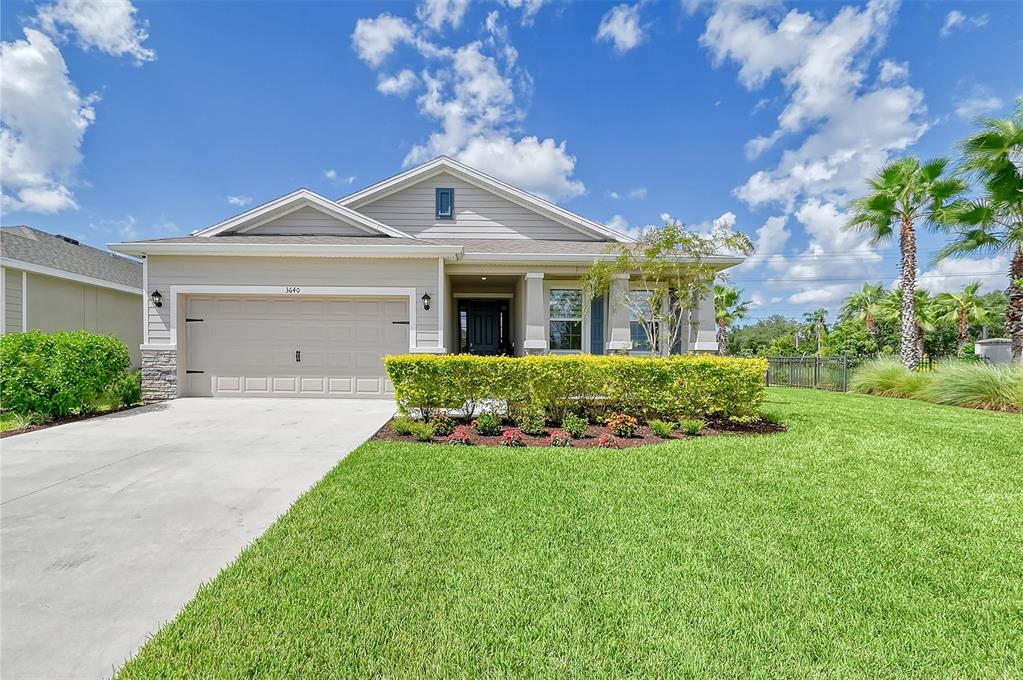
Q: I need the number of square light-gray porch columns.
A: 3